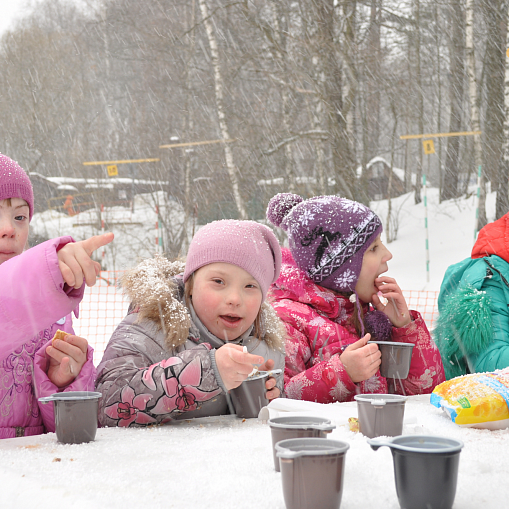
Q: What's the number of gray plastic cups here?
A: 7